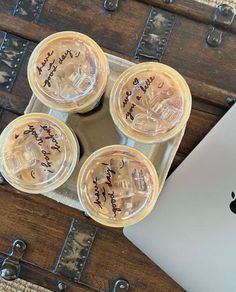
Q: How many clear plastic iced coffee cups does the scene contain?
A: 4